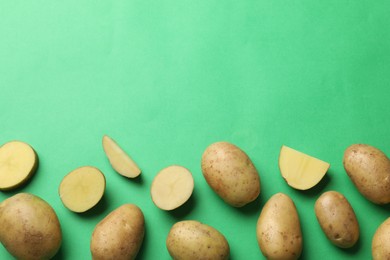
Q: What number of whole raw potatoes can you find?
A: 8